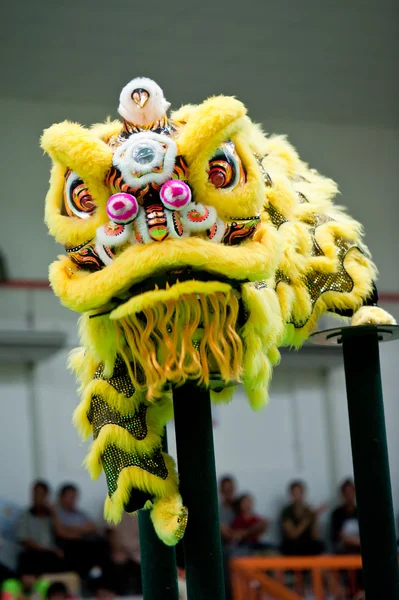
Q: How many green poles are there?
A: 3